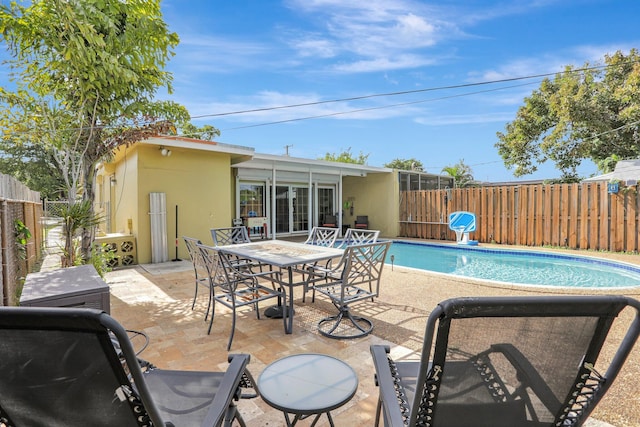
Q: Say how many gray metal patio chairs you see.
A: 6